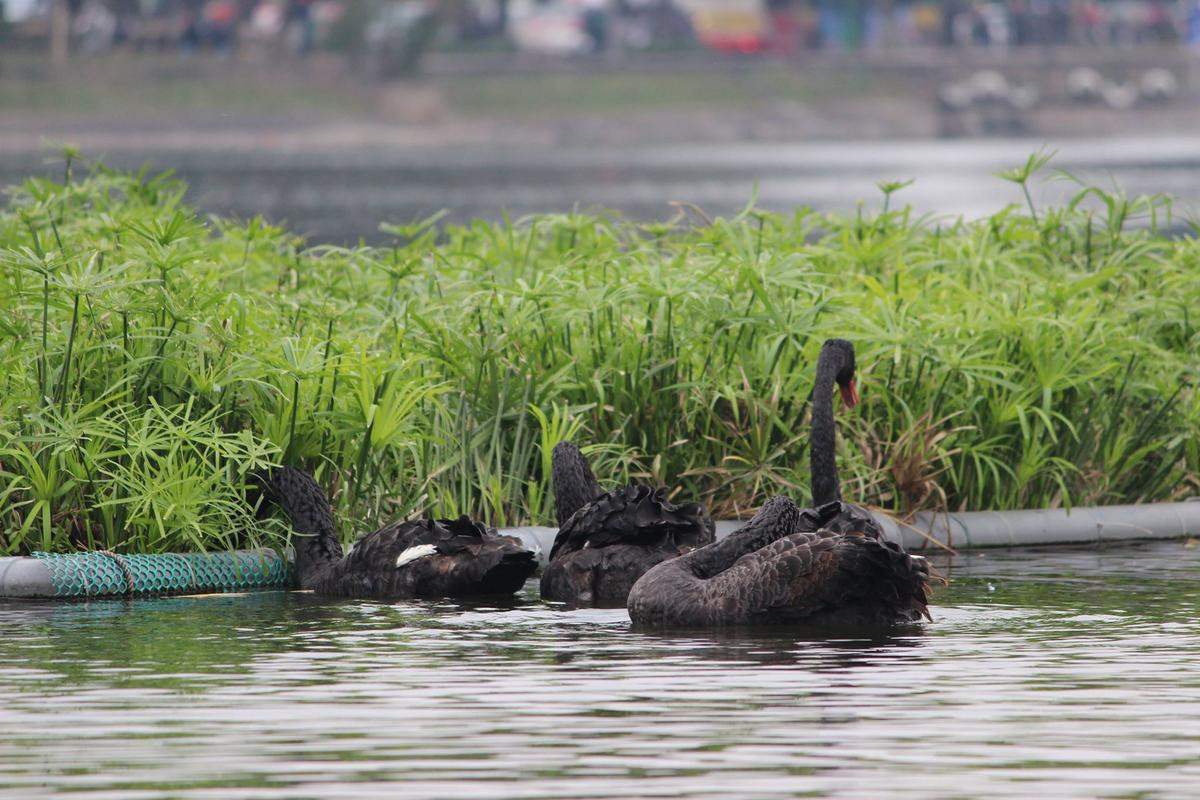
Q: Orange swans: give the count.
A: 0